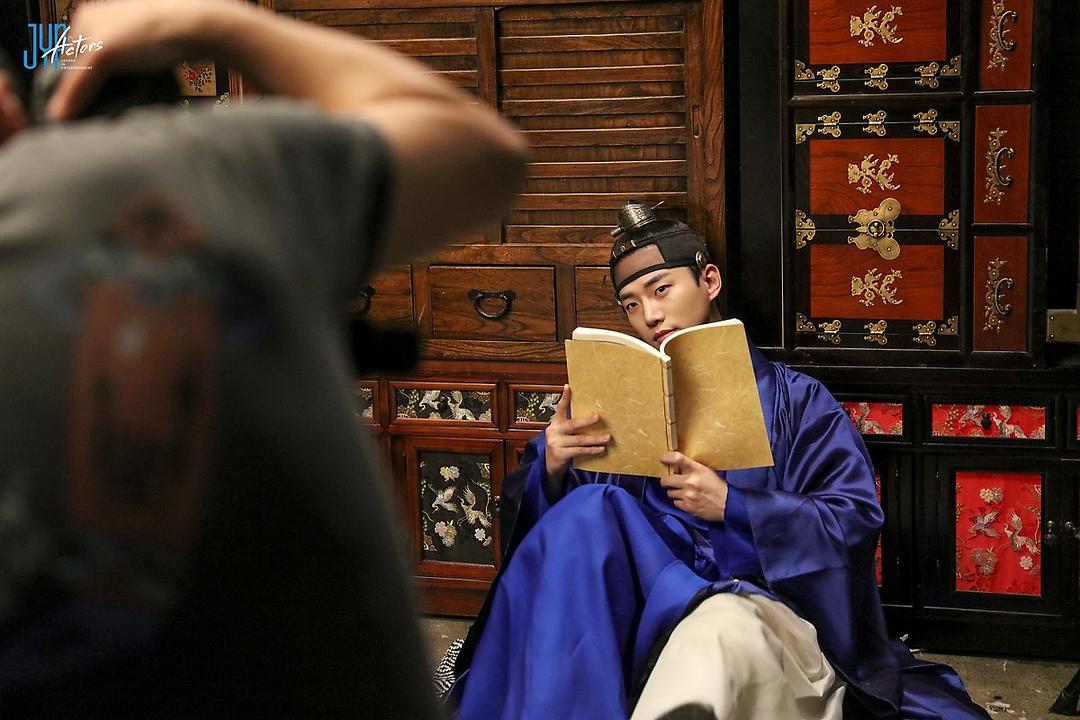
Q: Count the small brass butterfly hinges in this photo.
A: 9